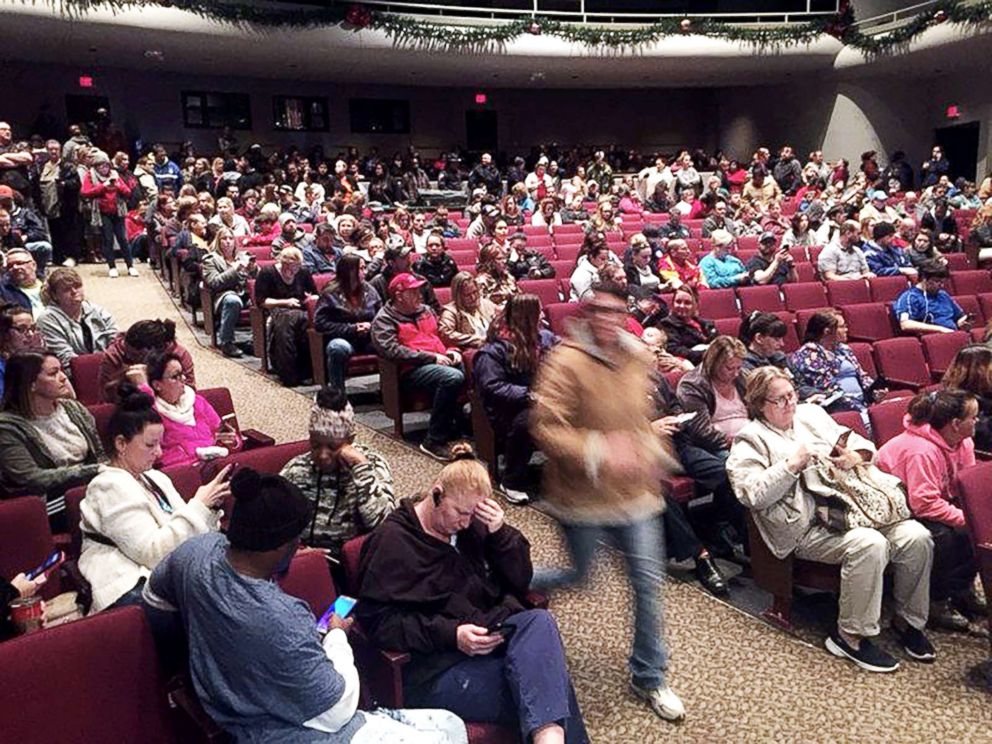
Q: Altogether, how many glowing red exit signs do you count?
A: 3